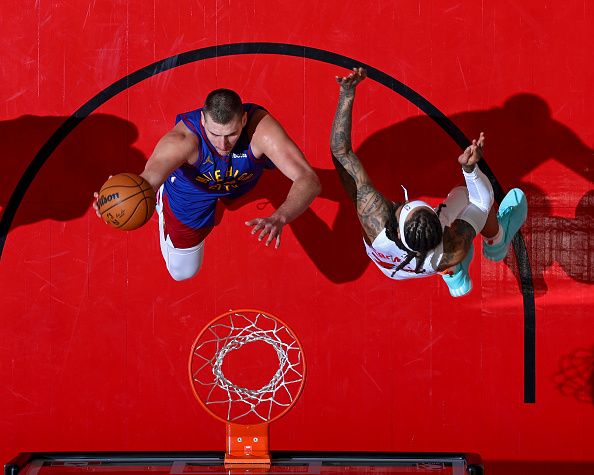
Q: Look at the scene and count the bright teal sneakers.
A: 2